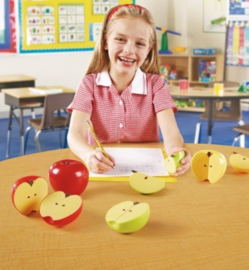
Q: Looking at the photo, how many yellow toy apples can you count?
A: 2